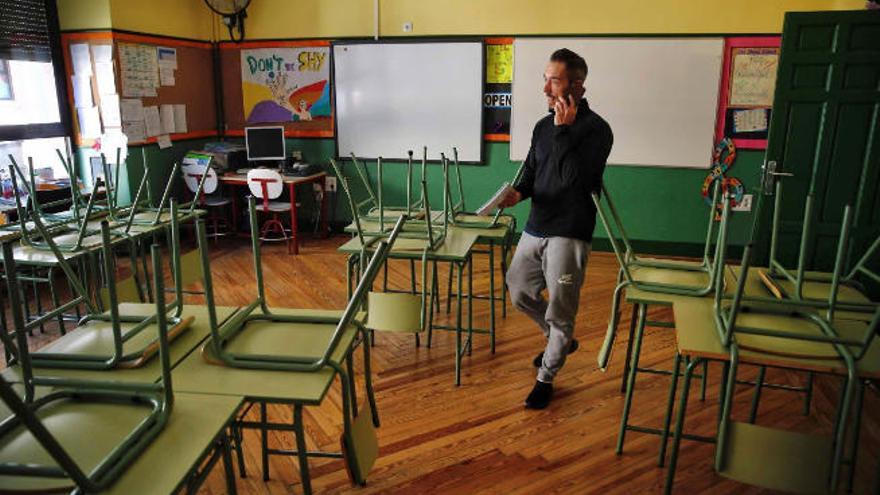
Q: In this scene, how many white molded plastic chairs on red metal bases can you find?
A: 2